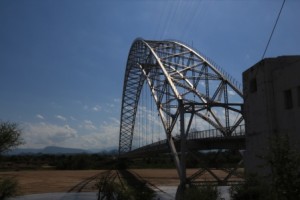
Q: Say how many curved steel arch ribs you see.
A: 2